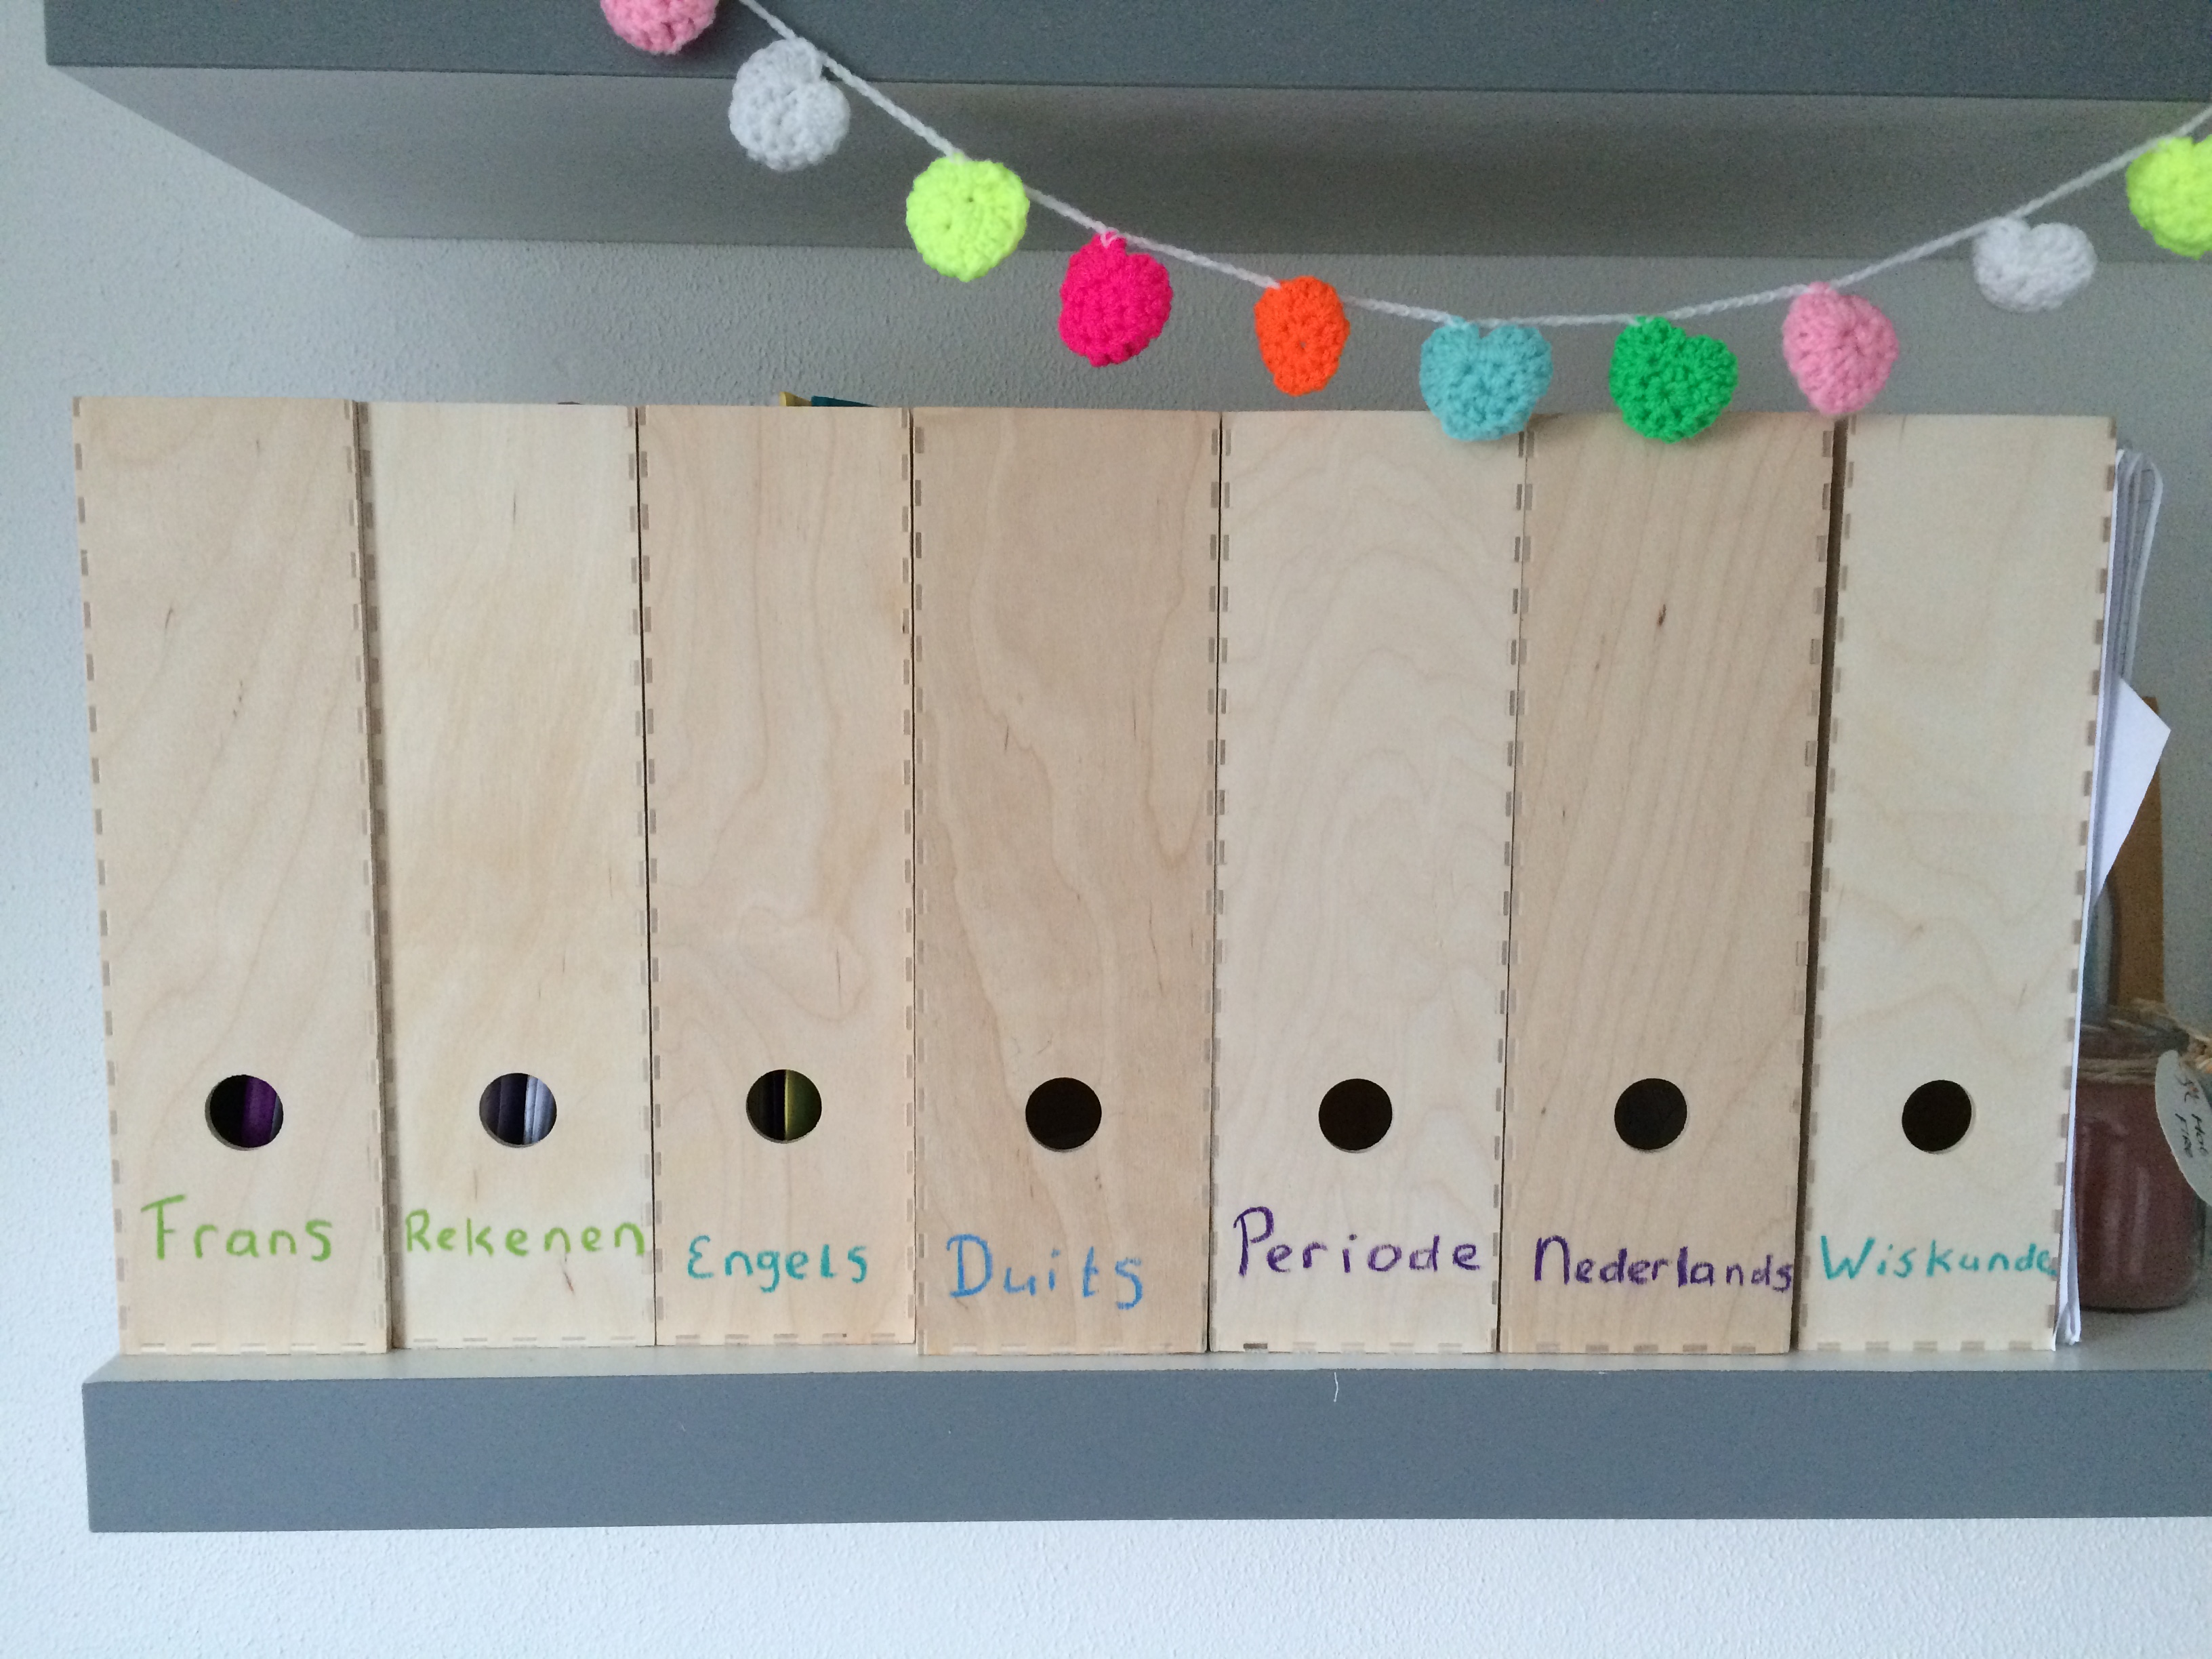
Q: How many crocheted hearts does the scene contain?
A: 10